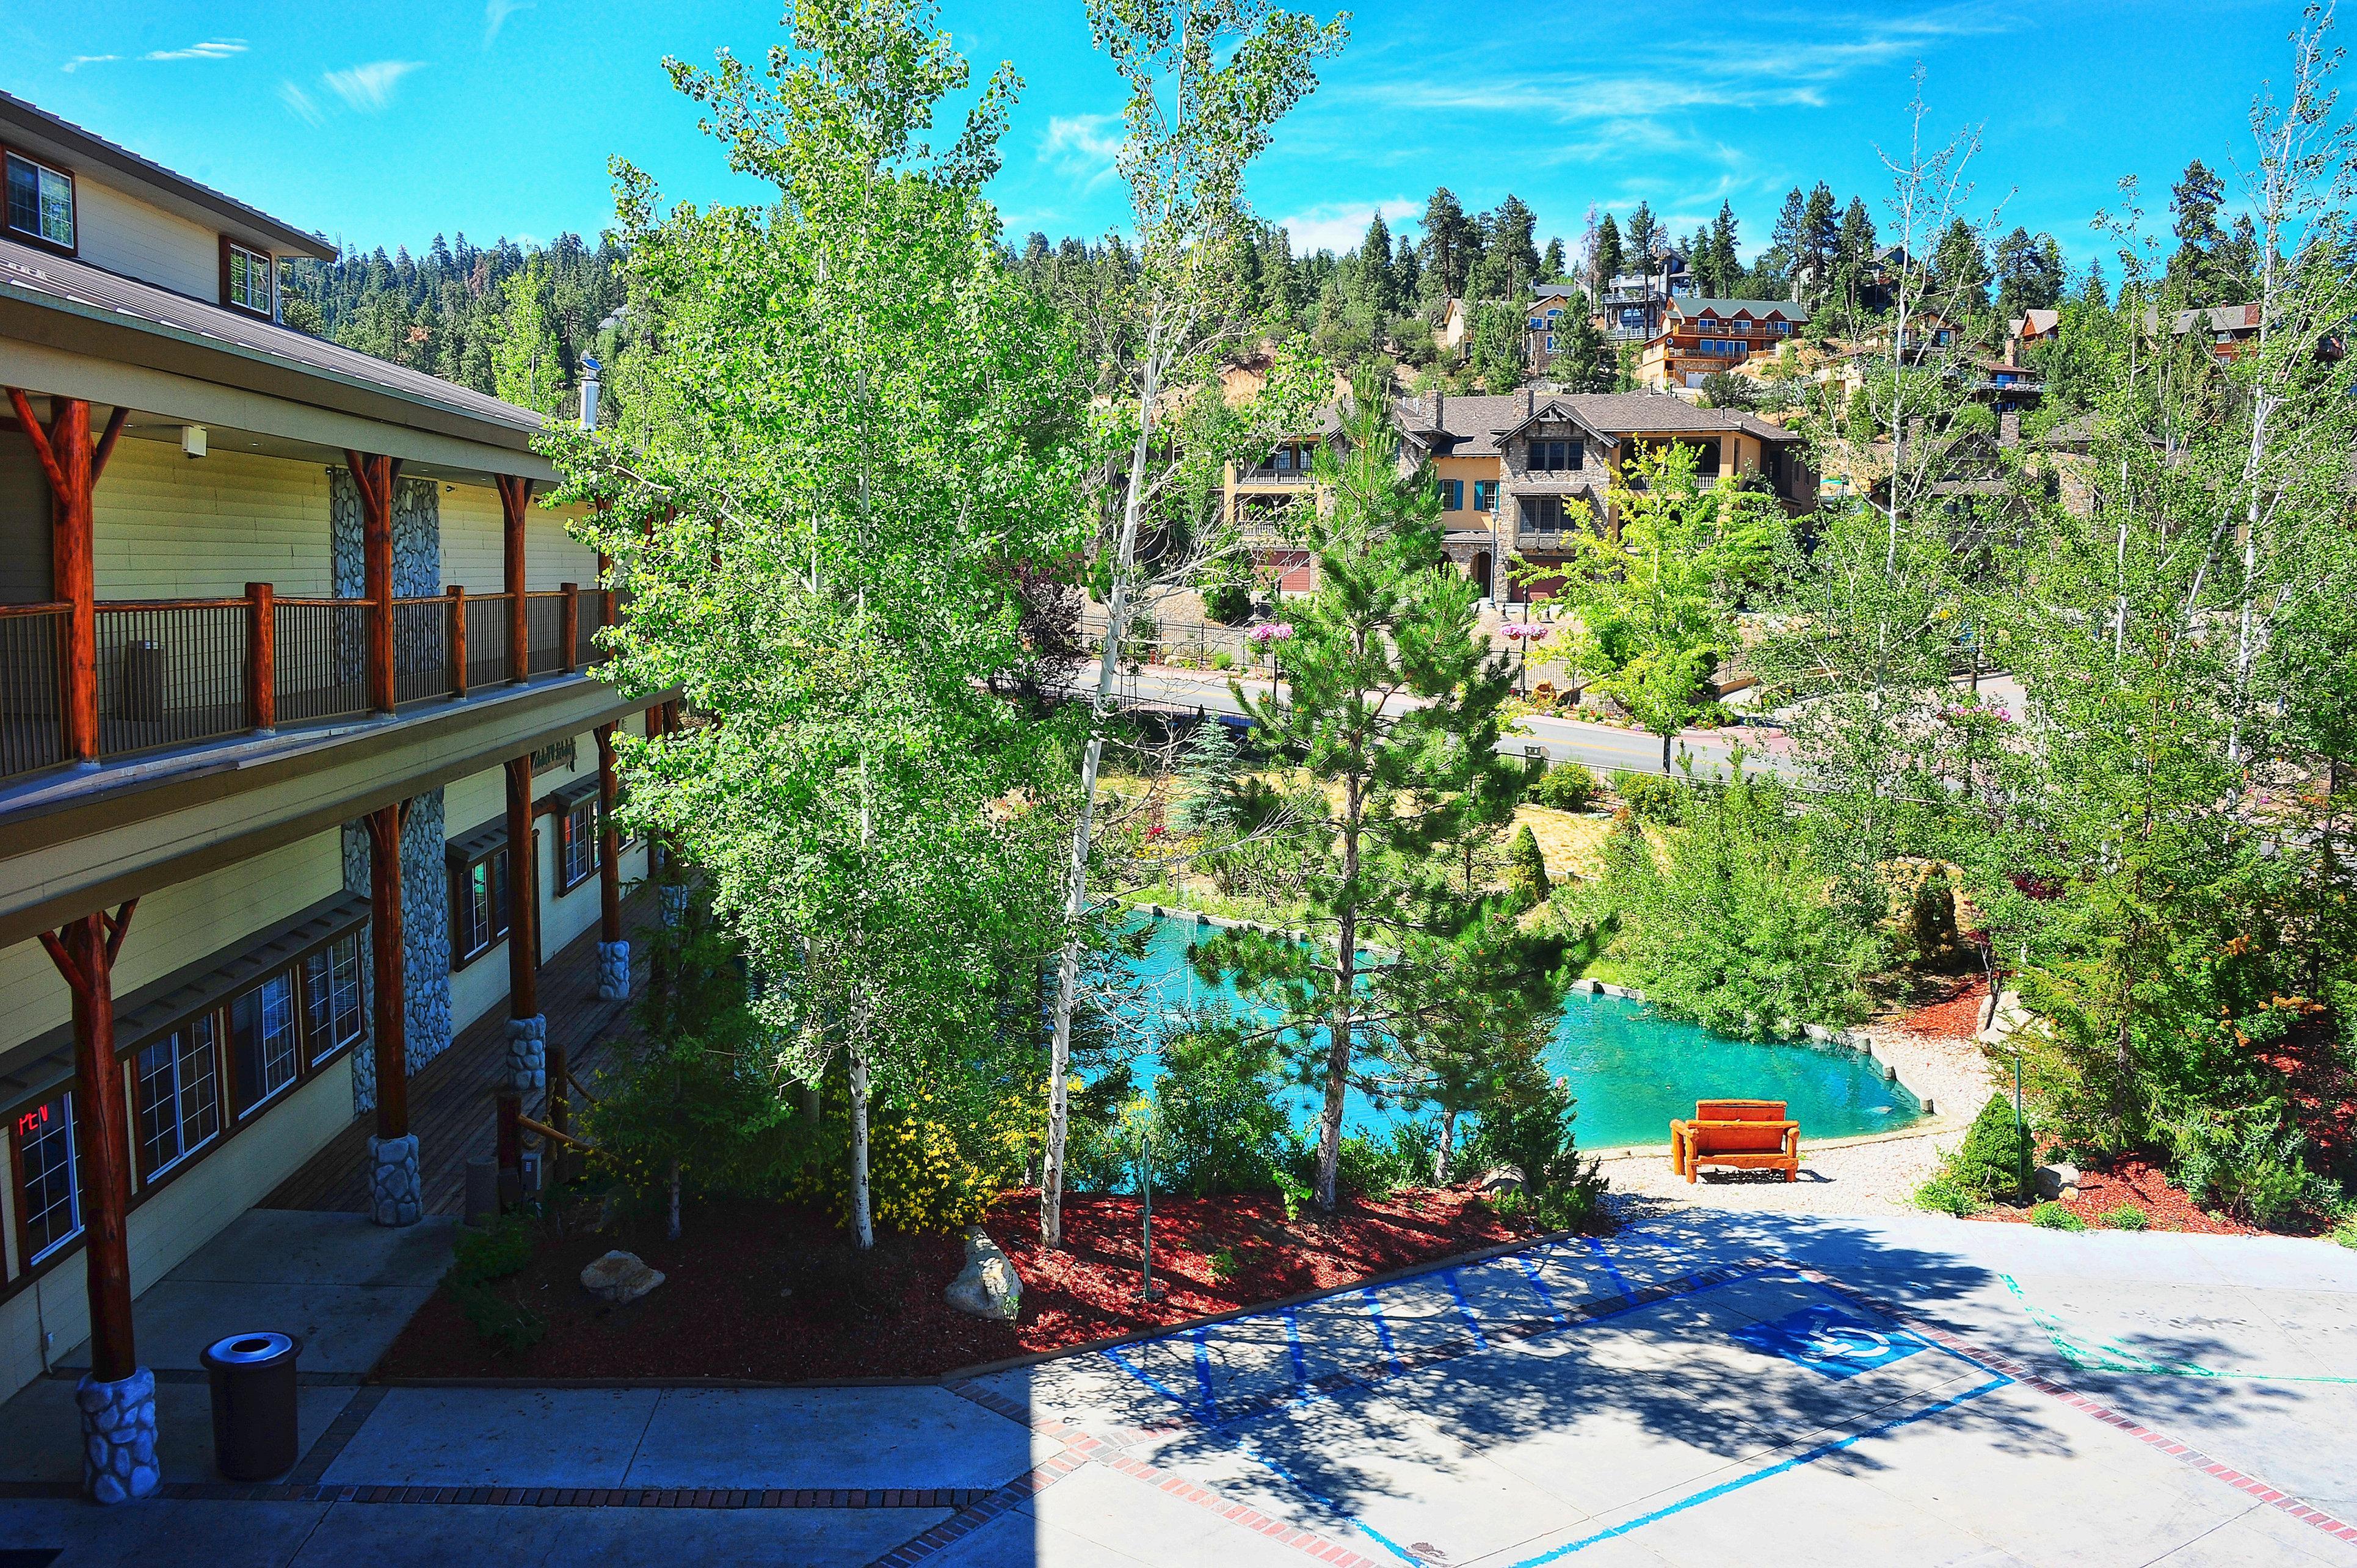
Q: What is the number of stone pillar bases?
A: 5